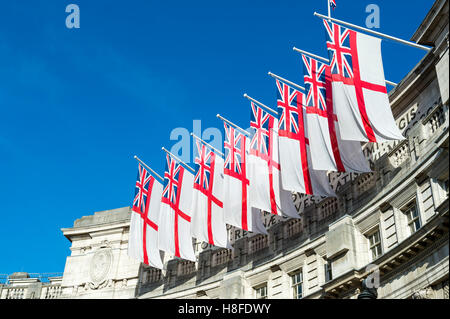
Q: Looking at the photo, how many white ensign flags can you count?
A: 8